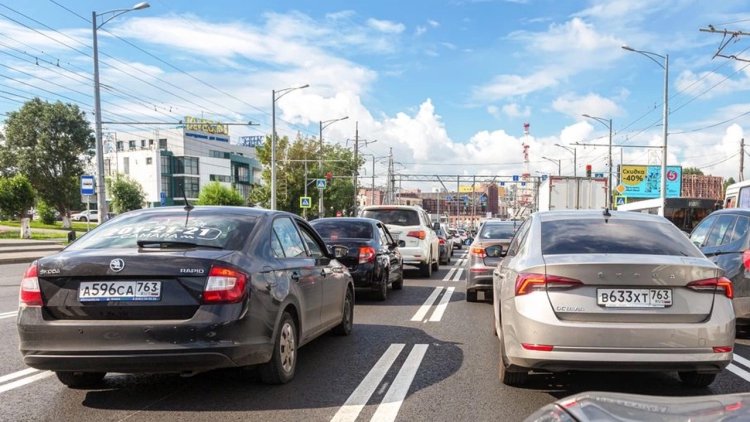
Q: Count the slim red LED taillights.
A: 2